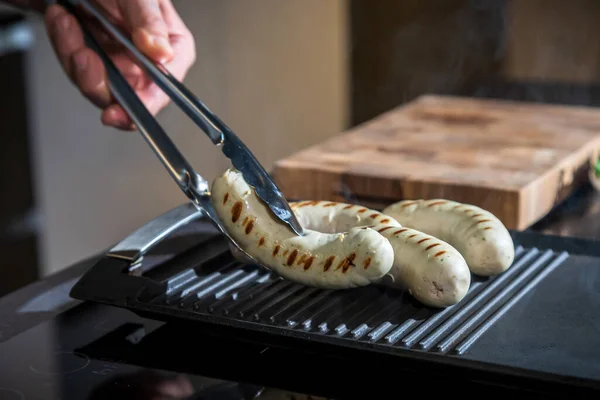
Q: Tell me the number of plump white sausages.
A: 3